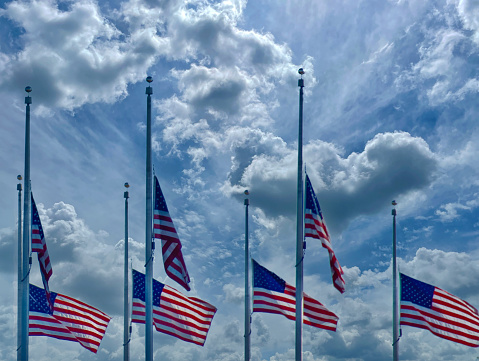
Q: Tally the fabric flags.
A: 7